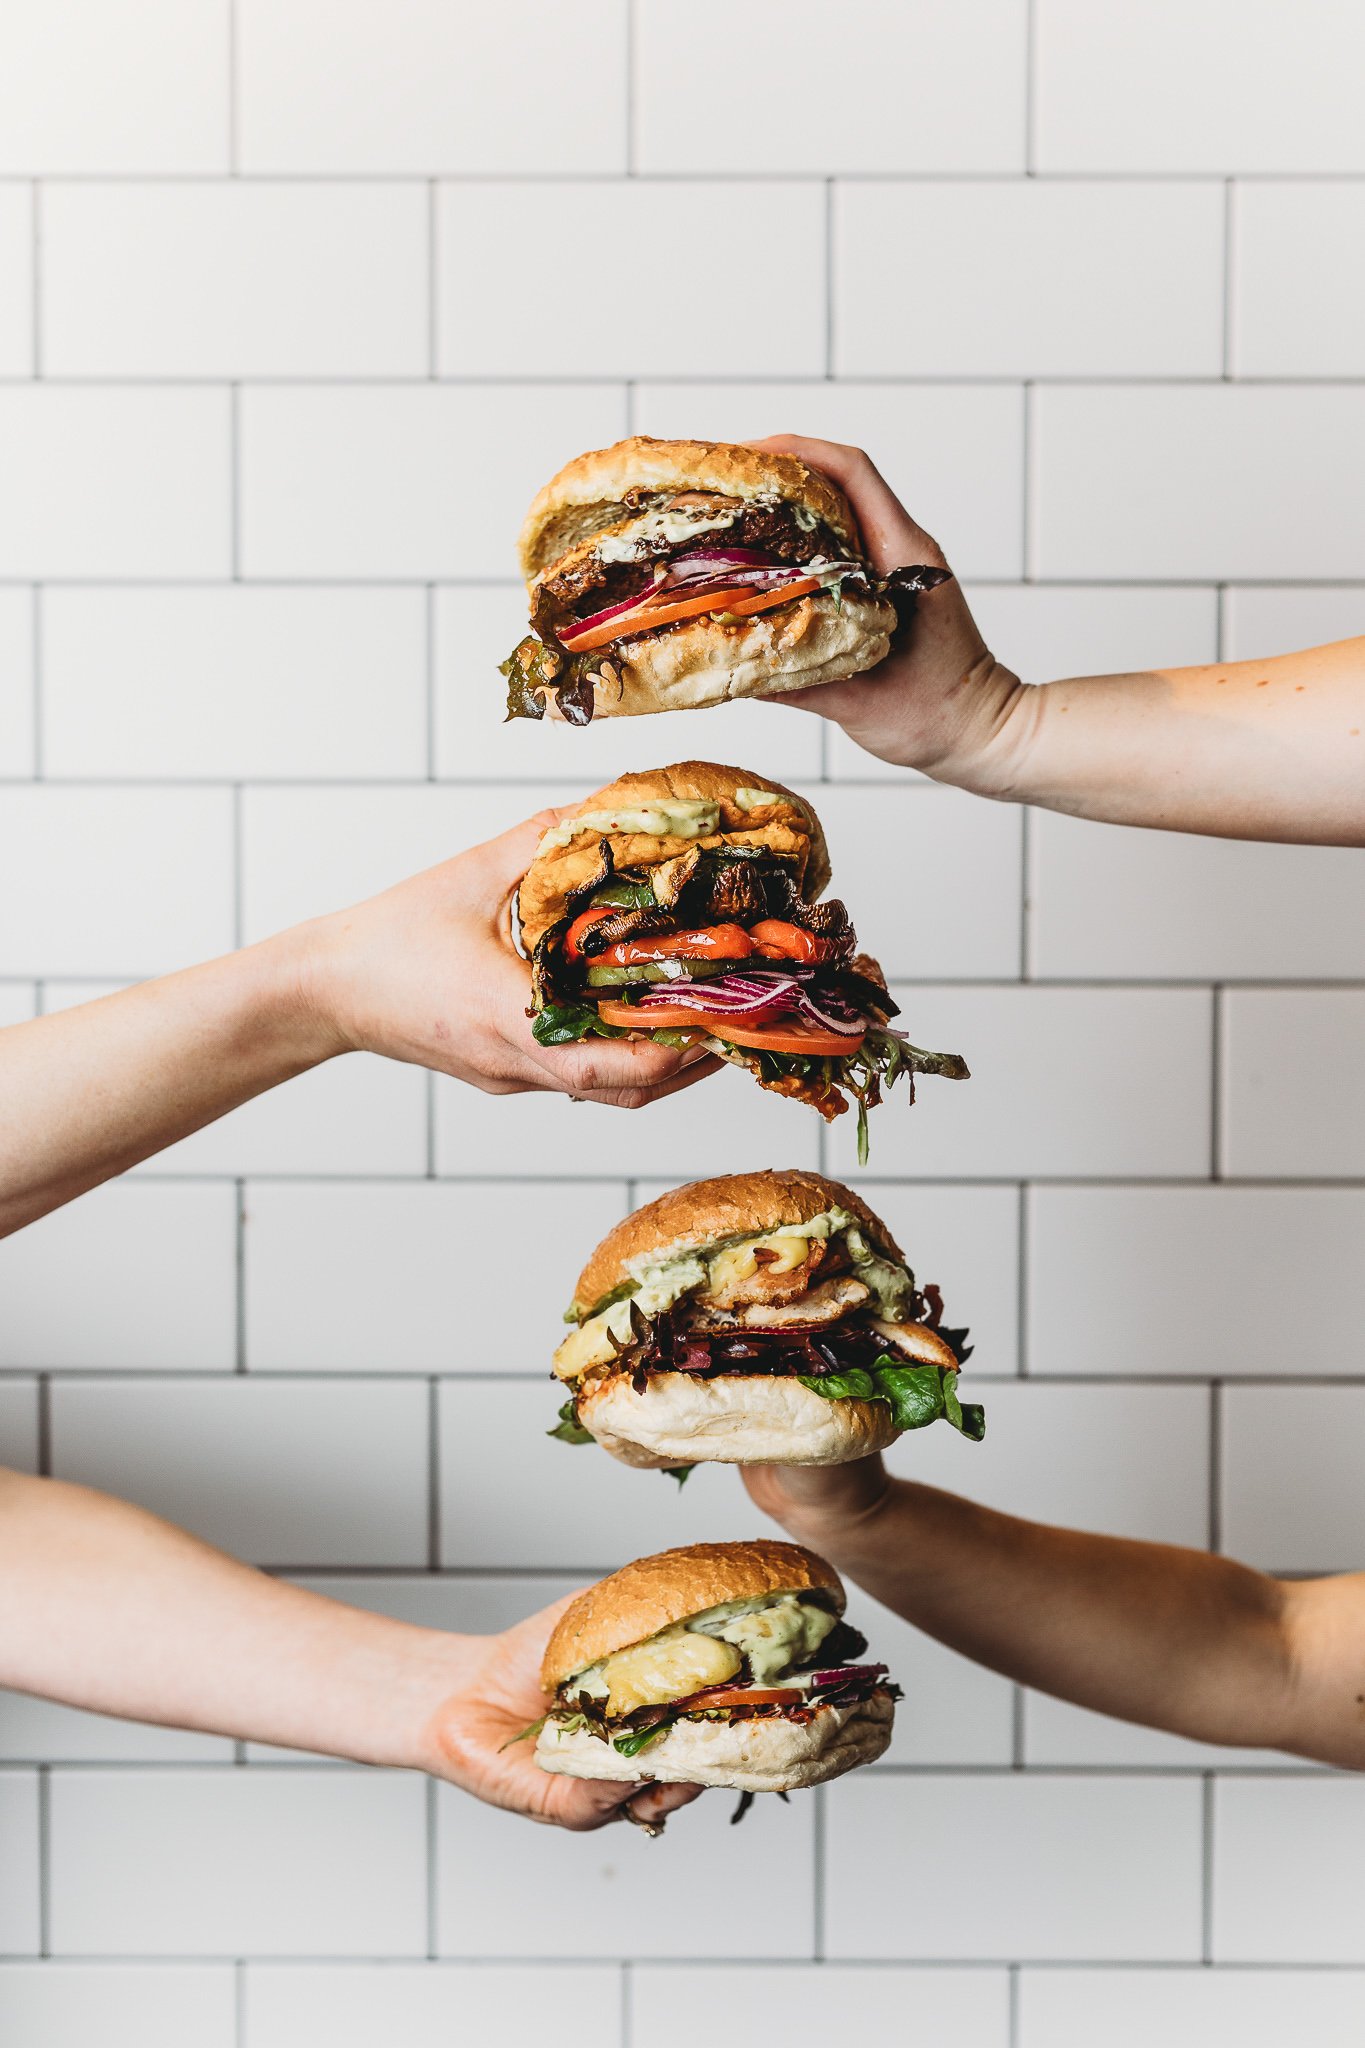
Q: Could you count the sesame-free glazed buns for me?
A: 4